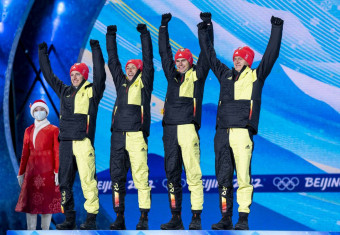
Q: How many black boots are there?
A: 8